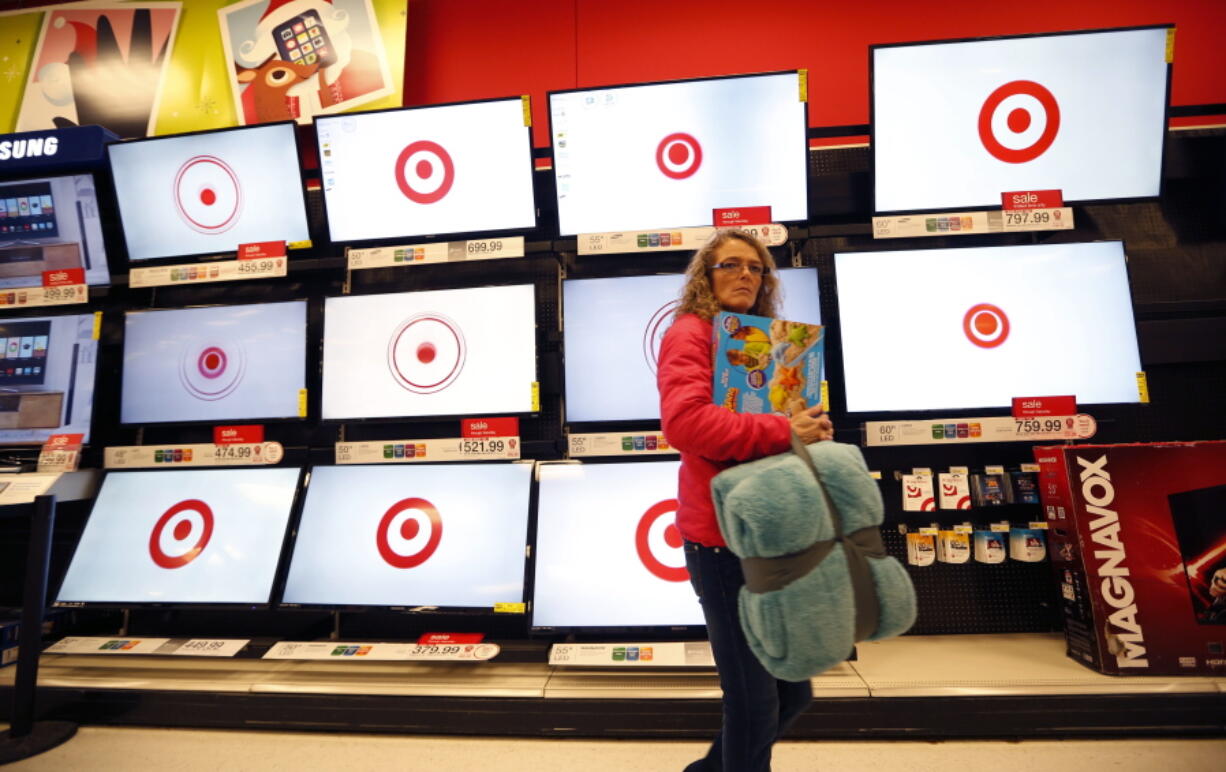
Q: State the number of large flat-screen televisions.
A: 13